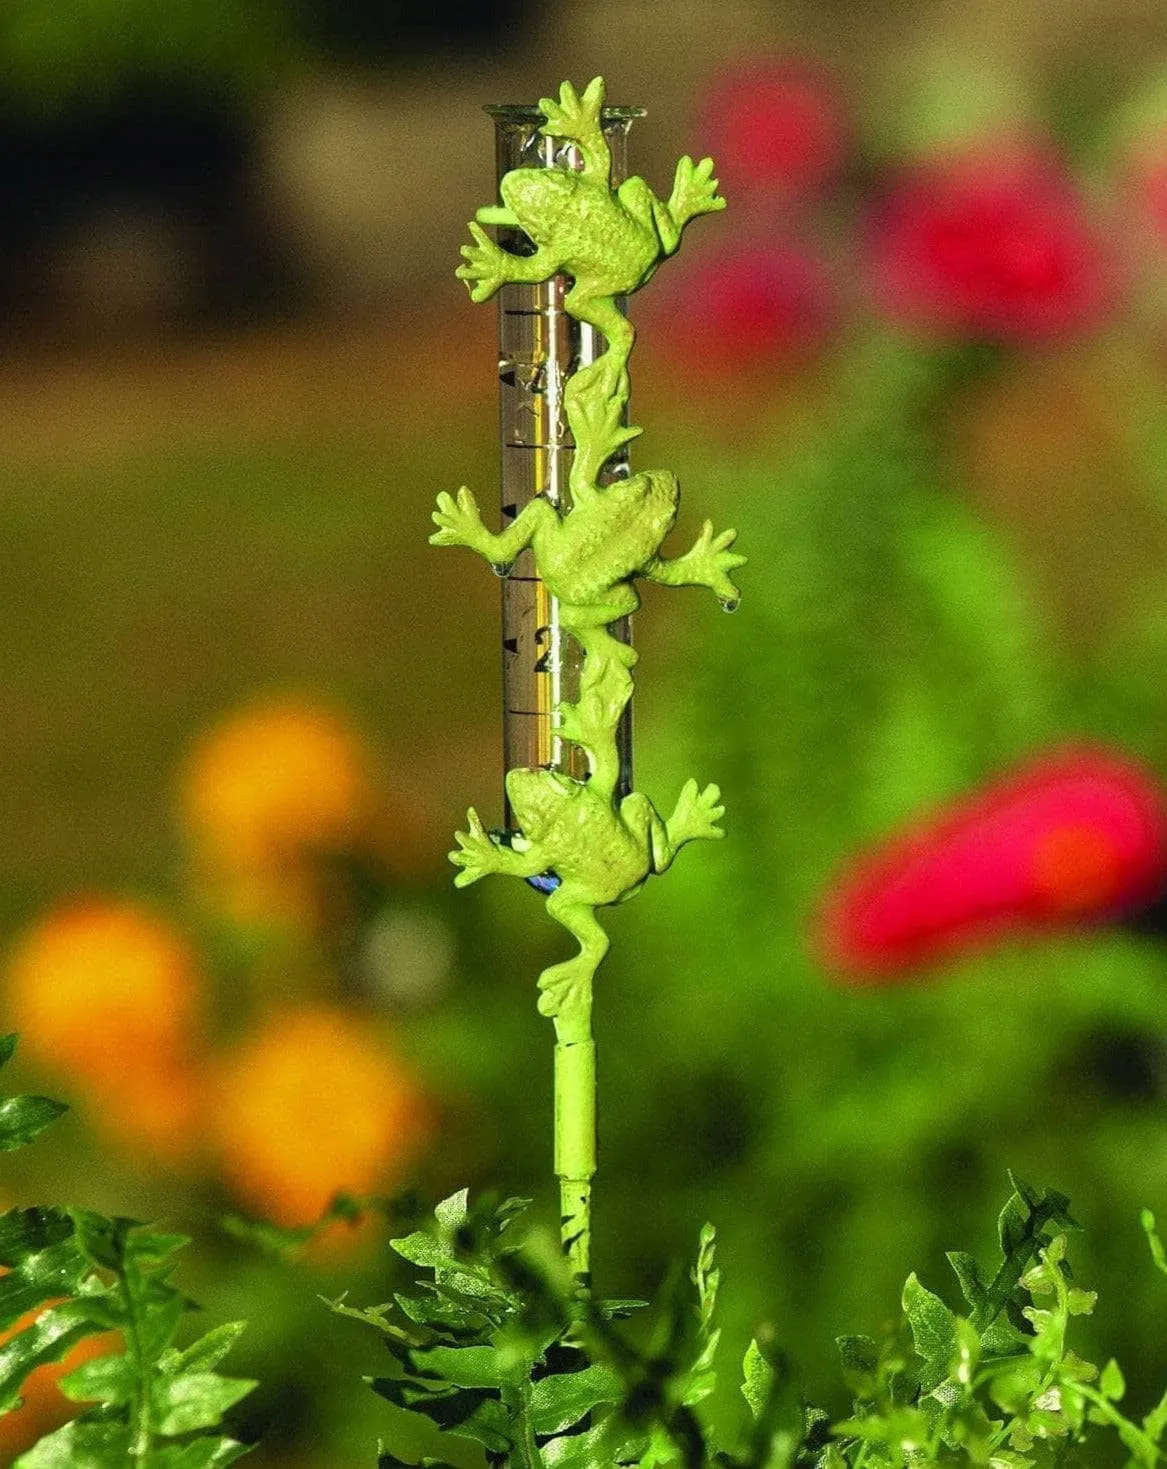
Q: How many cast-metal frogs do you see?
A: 3